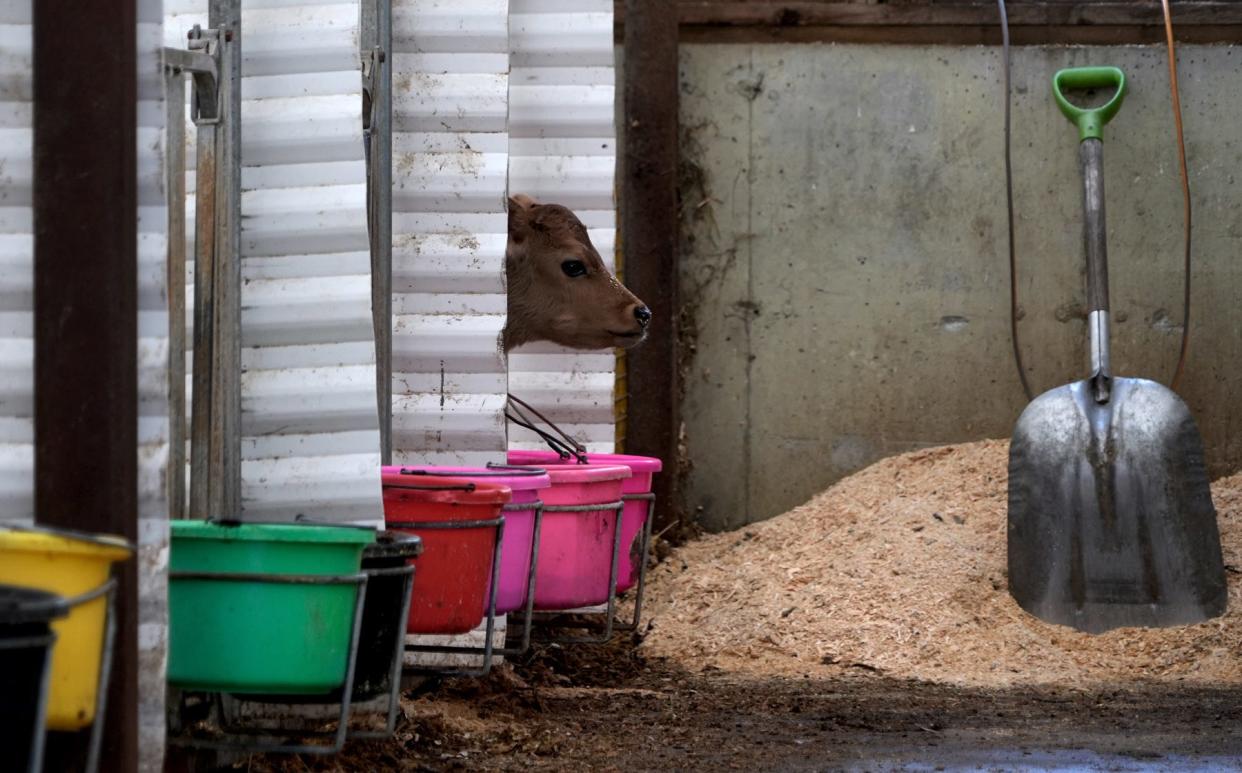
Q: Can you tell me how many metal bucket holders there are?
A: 8